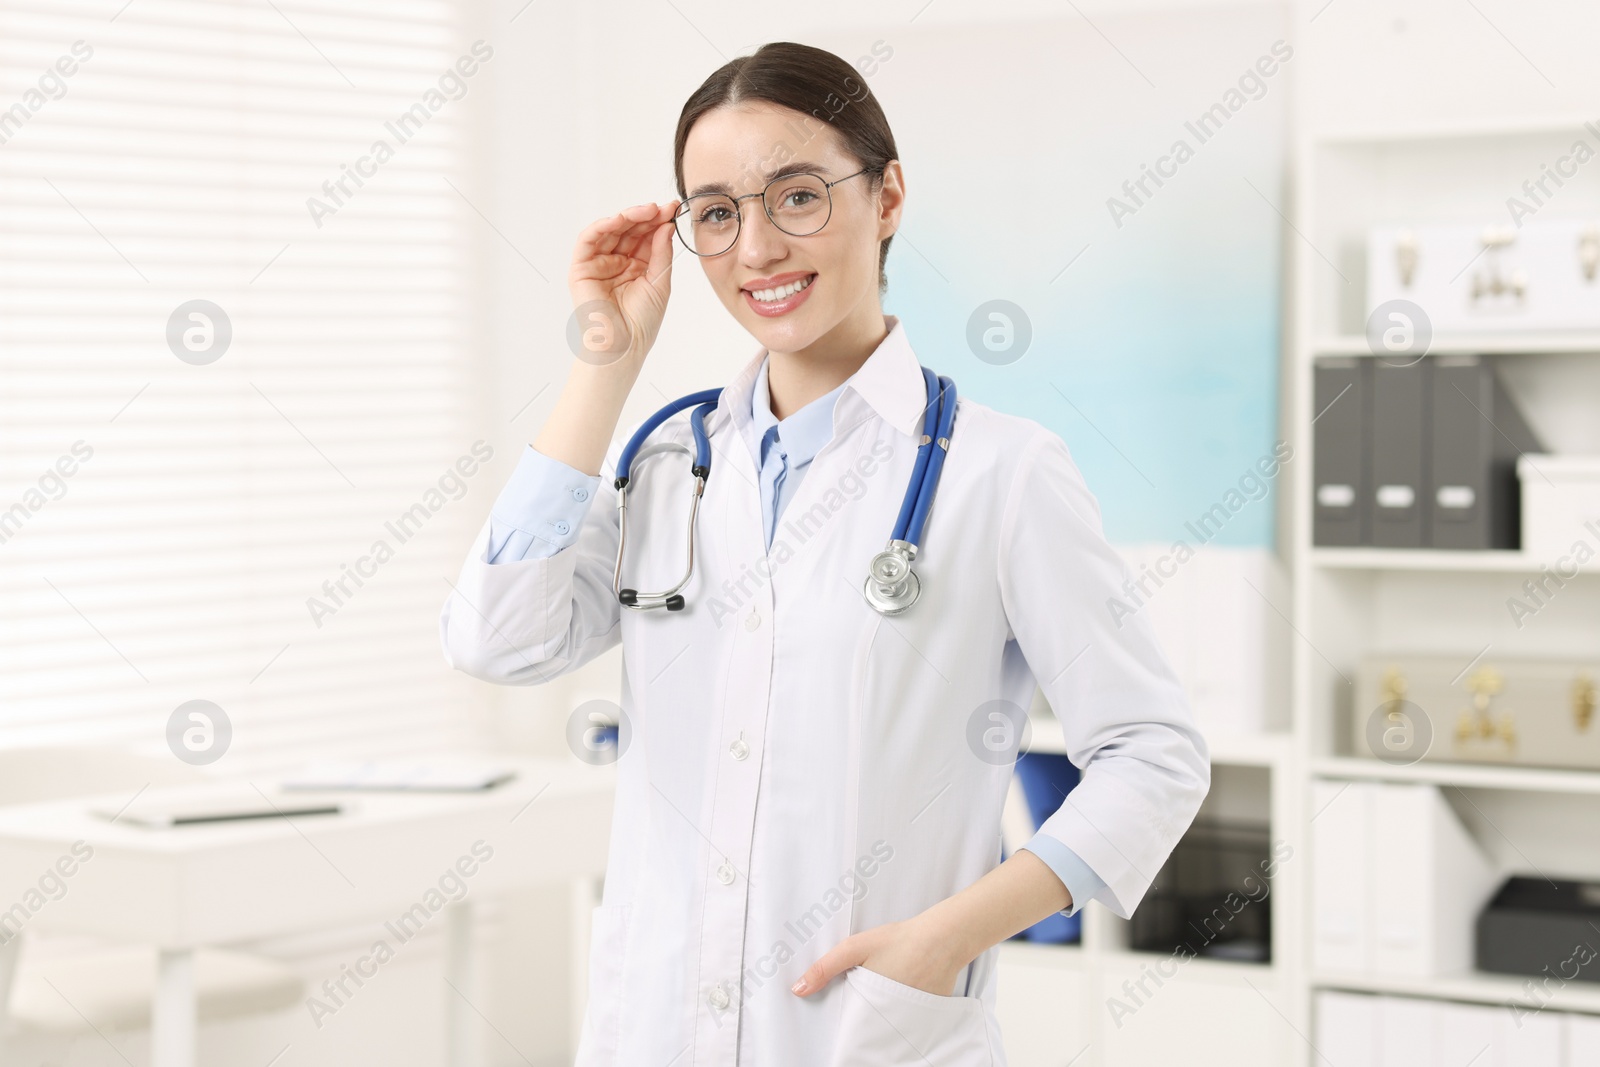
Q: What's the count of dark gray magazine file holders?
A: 3